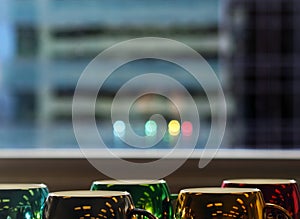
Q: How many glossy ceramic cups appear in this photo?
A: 5